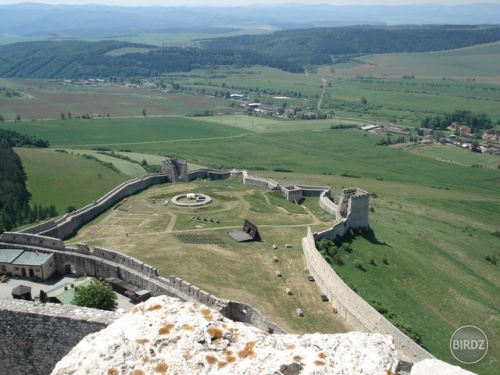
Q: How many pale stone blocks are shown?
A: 6